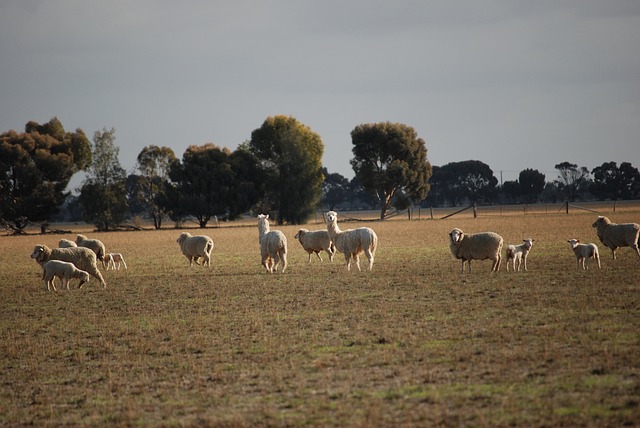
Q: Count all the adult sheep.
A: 7